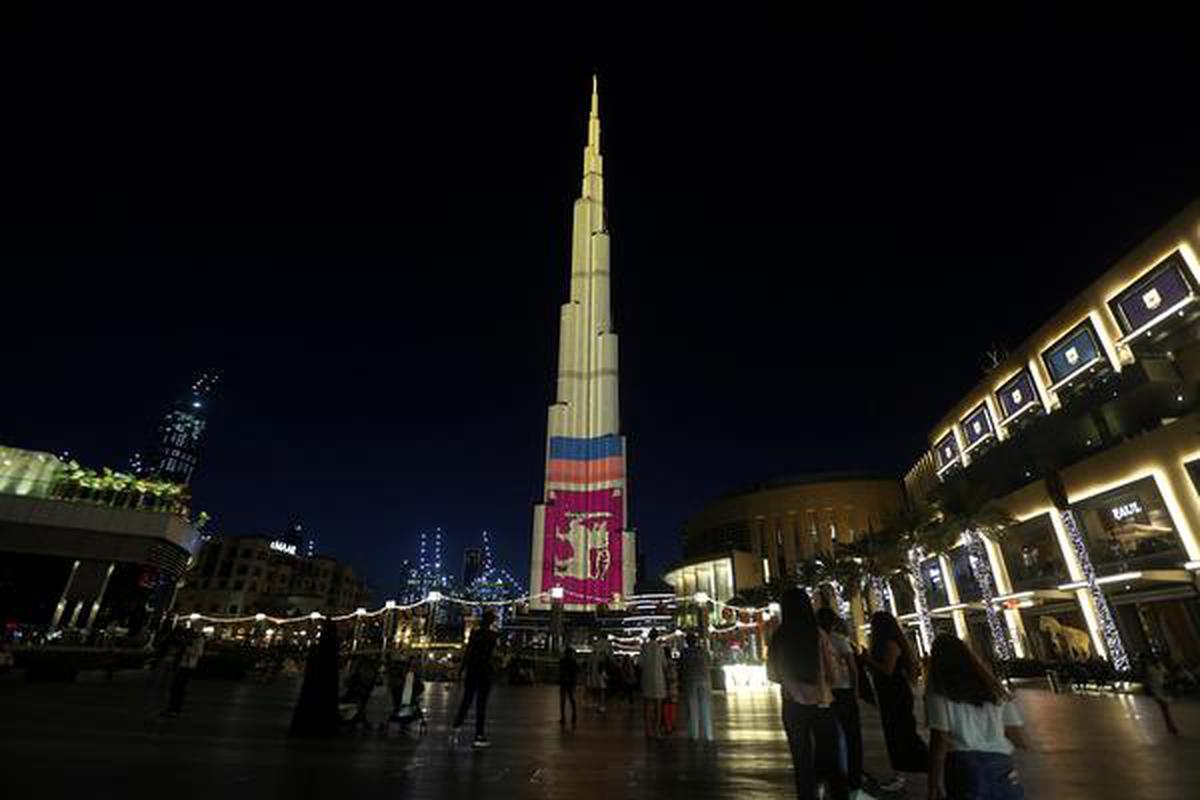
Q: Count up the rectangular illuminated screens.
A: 5